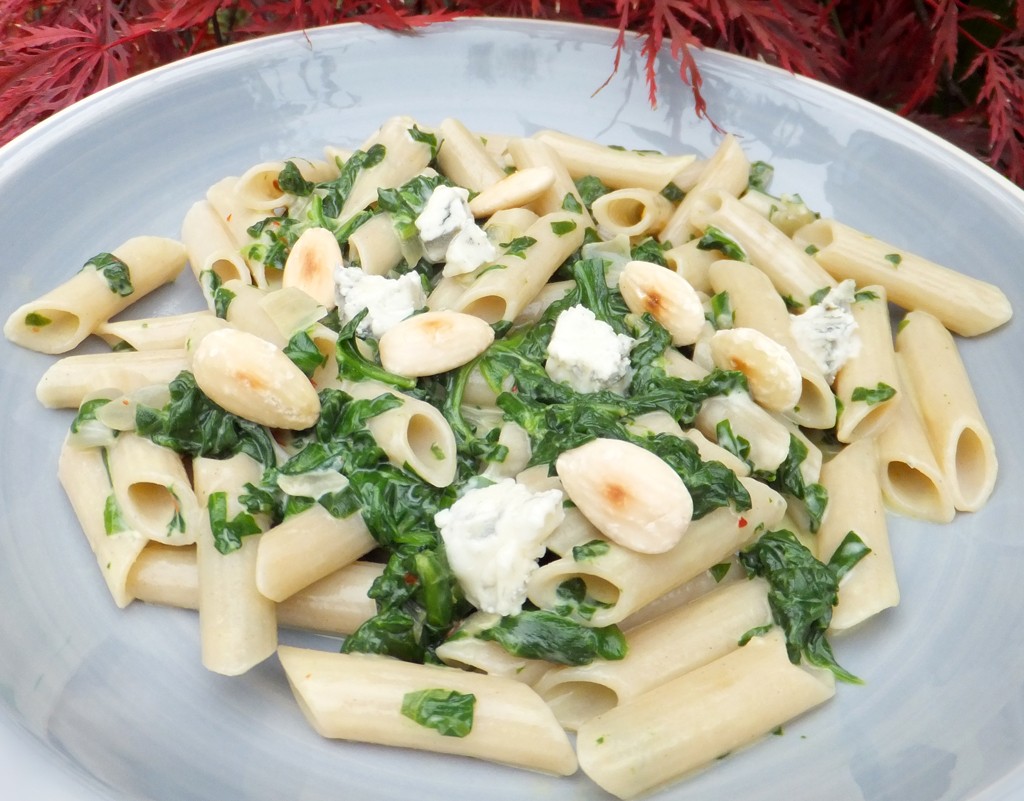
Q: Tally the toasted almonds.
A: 7